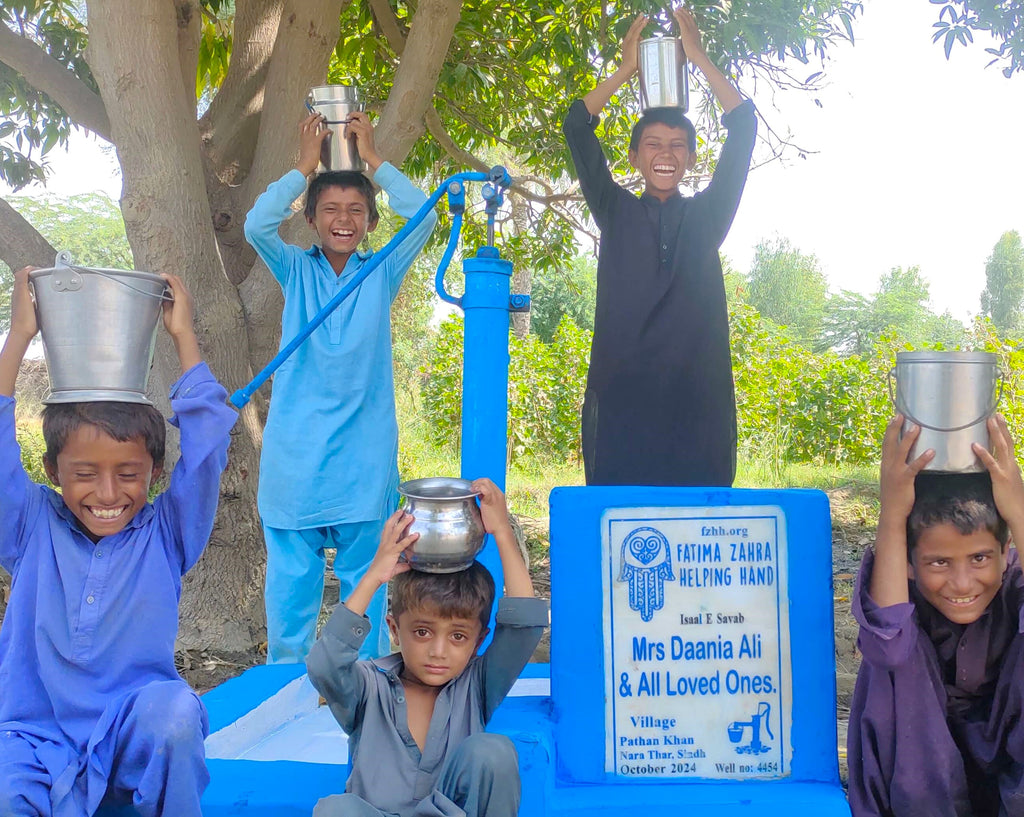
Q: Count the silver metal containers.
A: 5